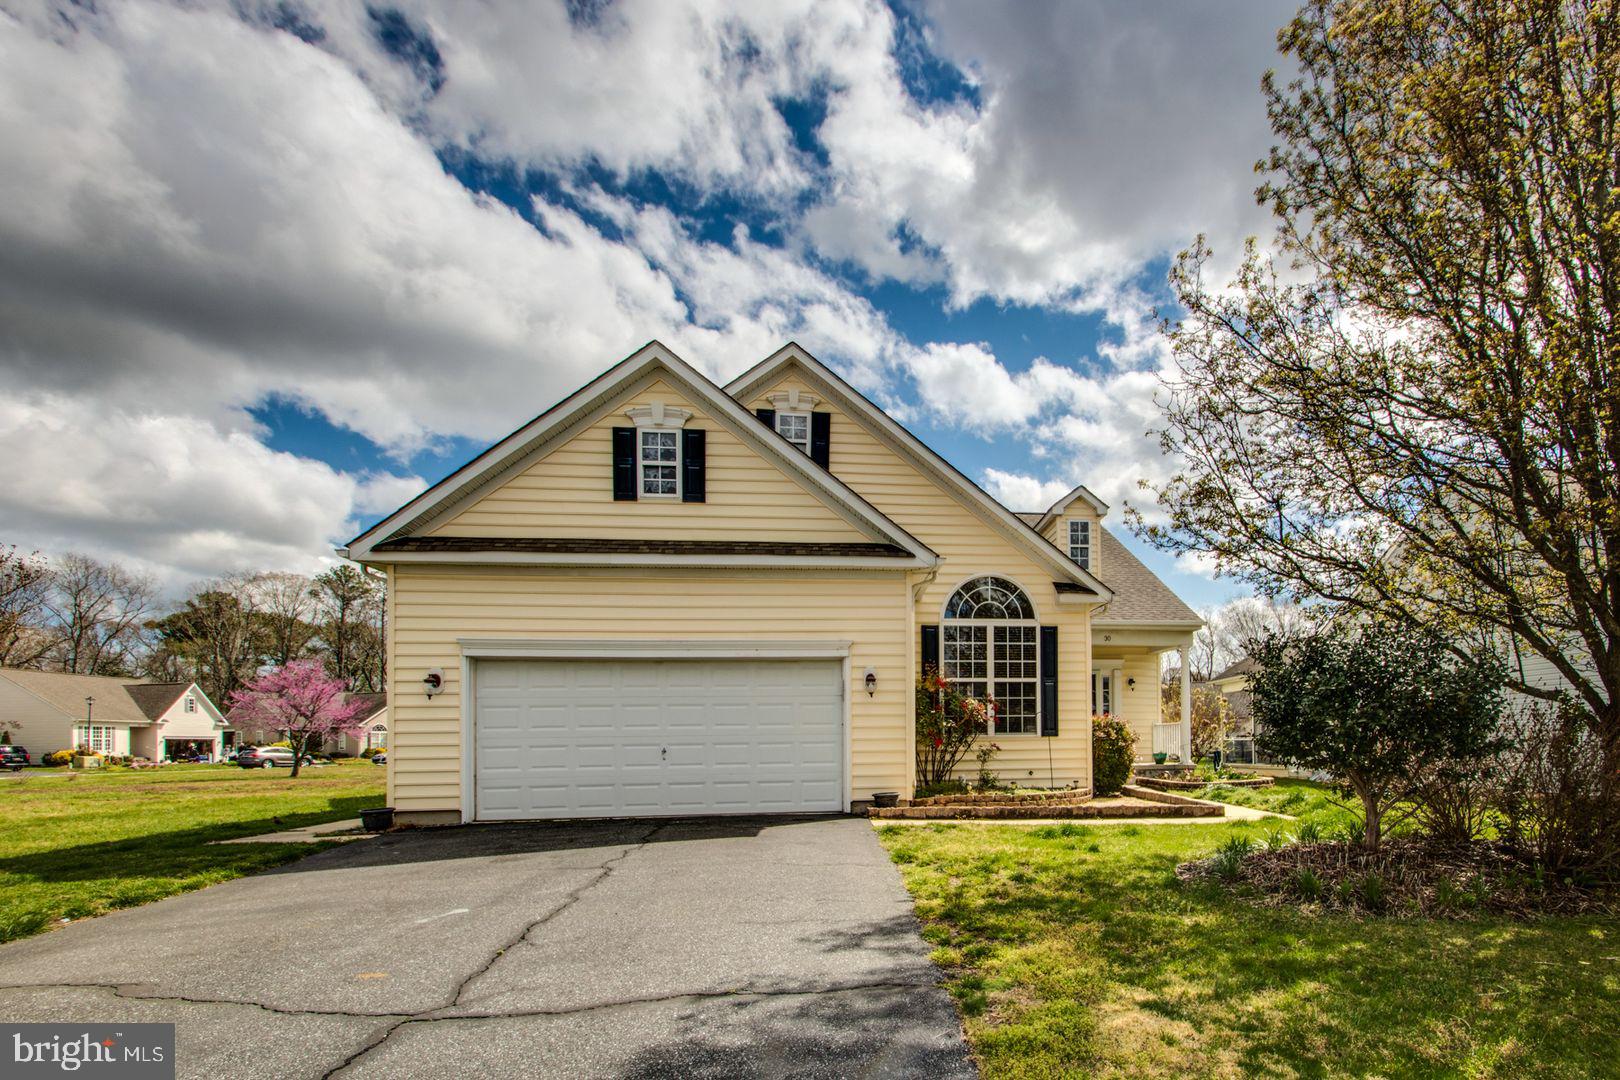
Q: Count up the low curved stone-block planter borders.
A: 2